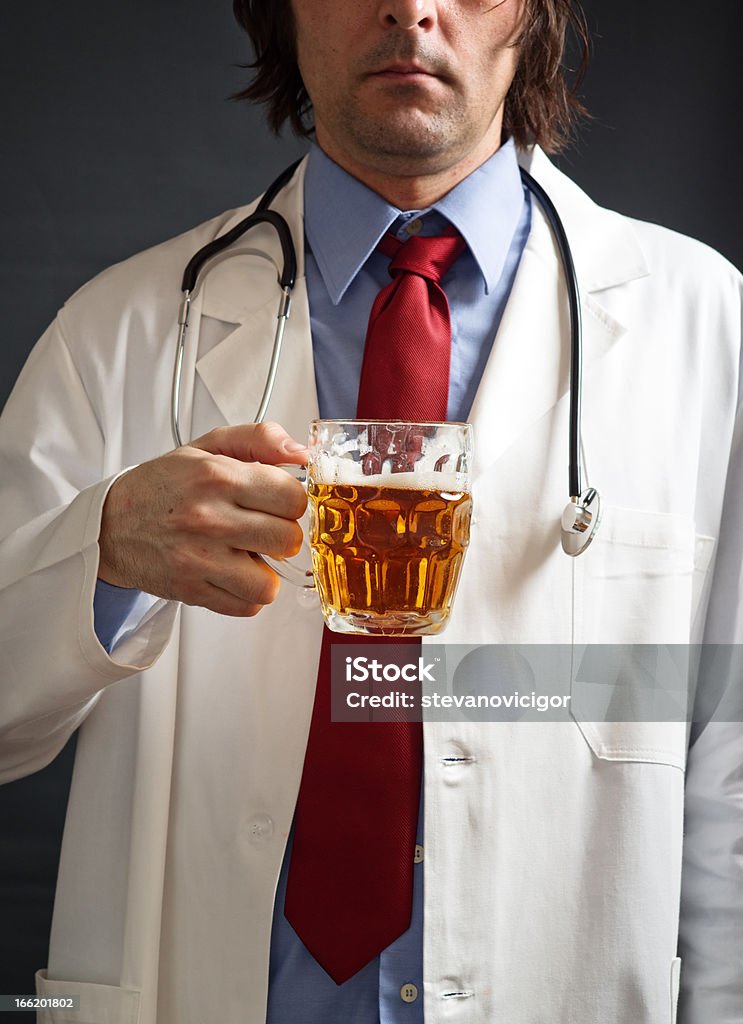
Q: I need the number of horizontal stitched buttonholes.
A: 2